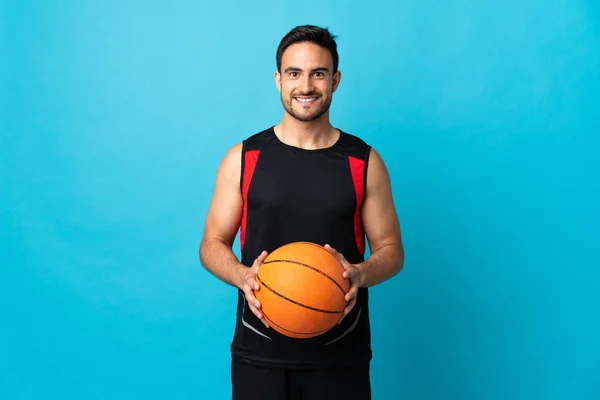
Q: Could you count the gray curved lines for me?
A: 2